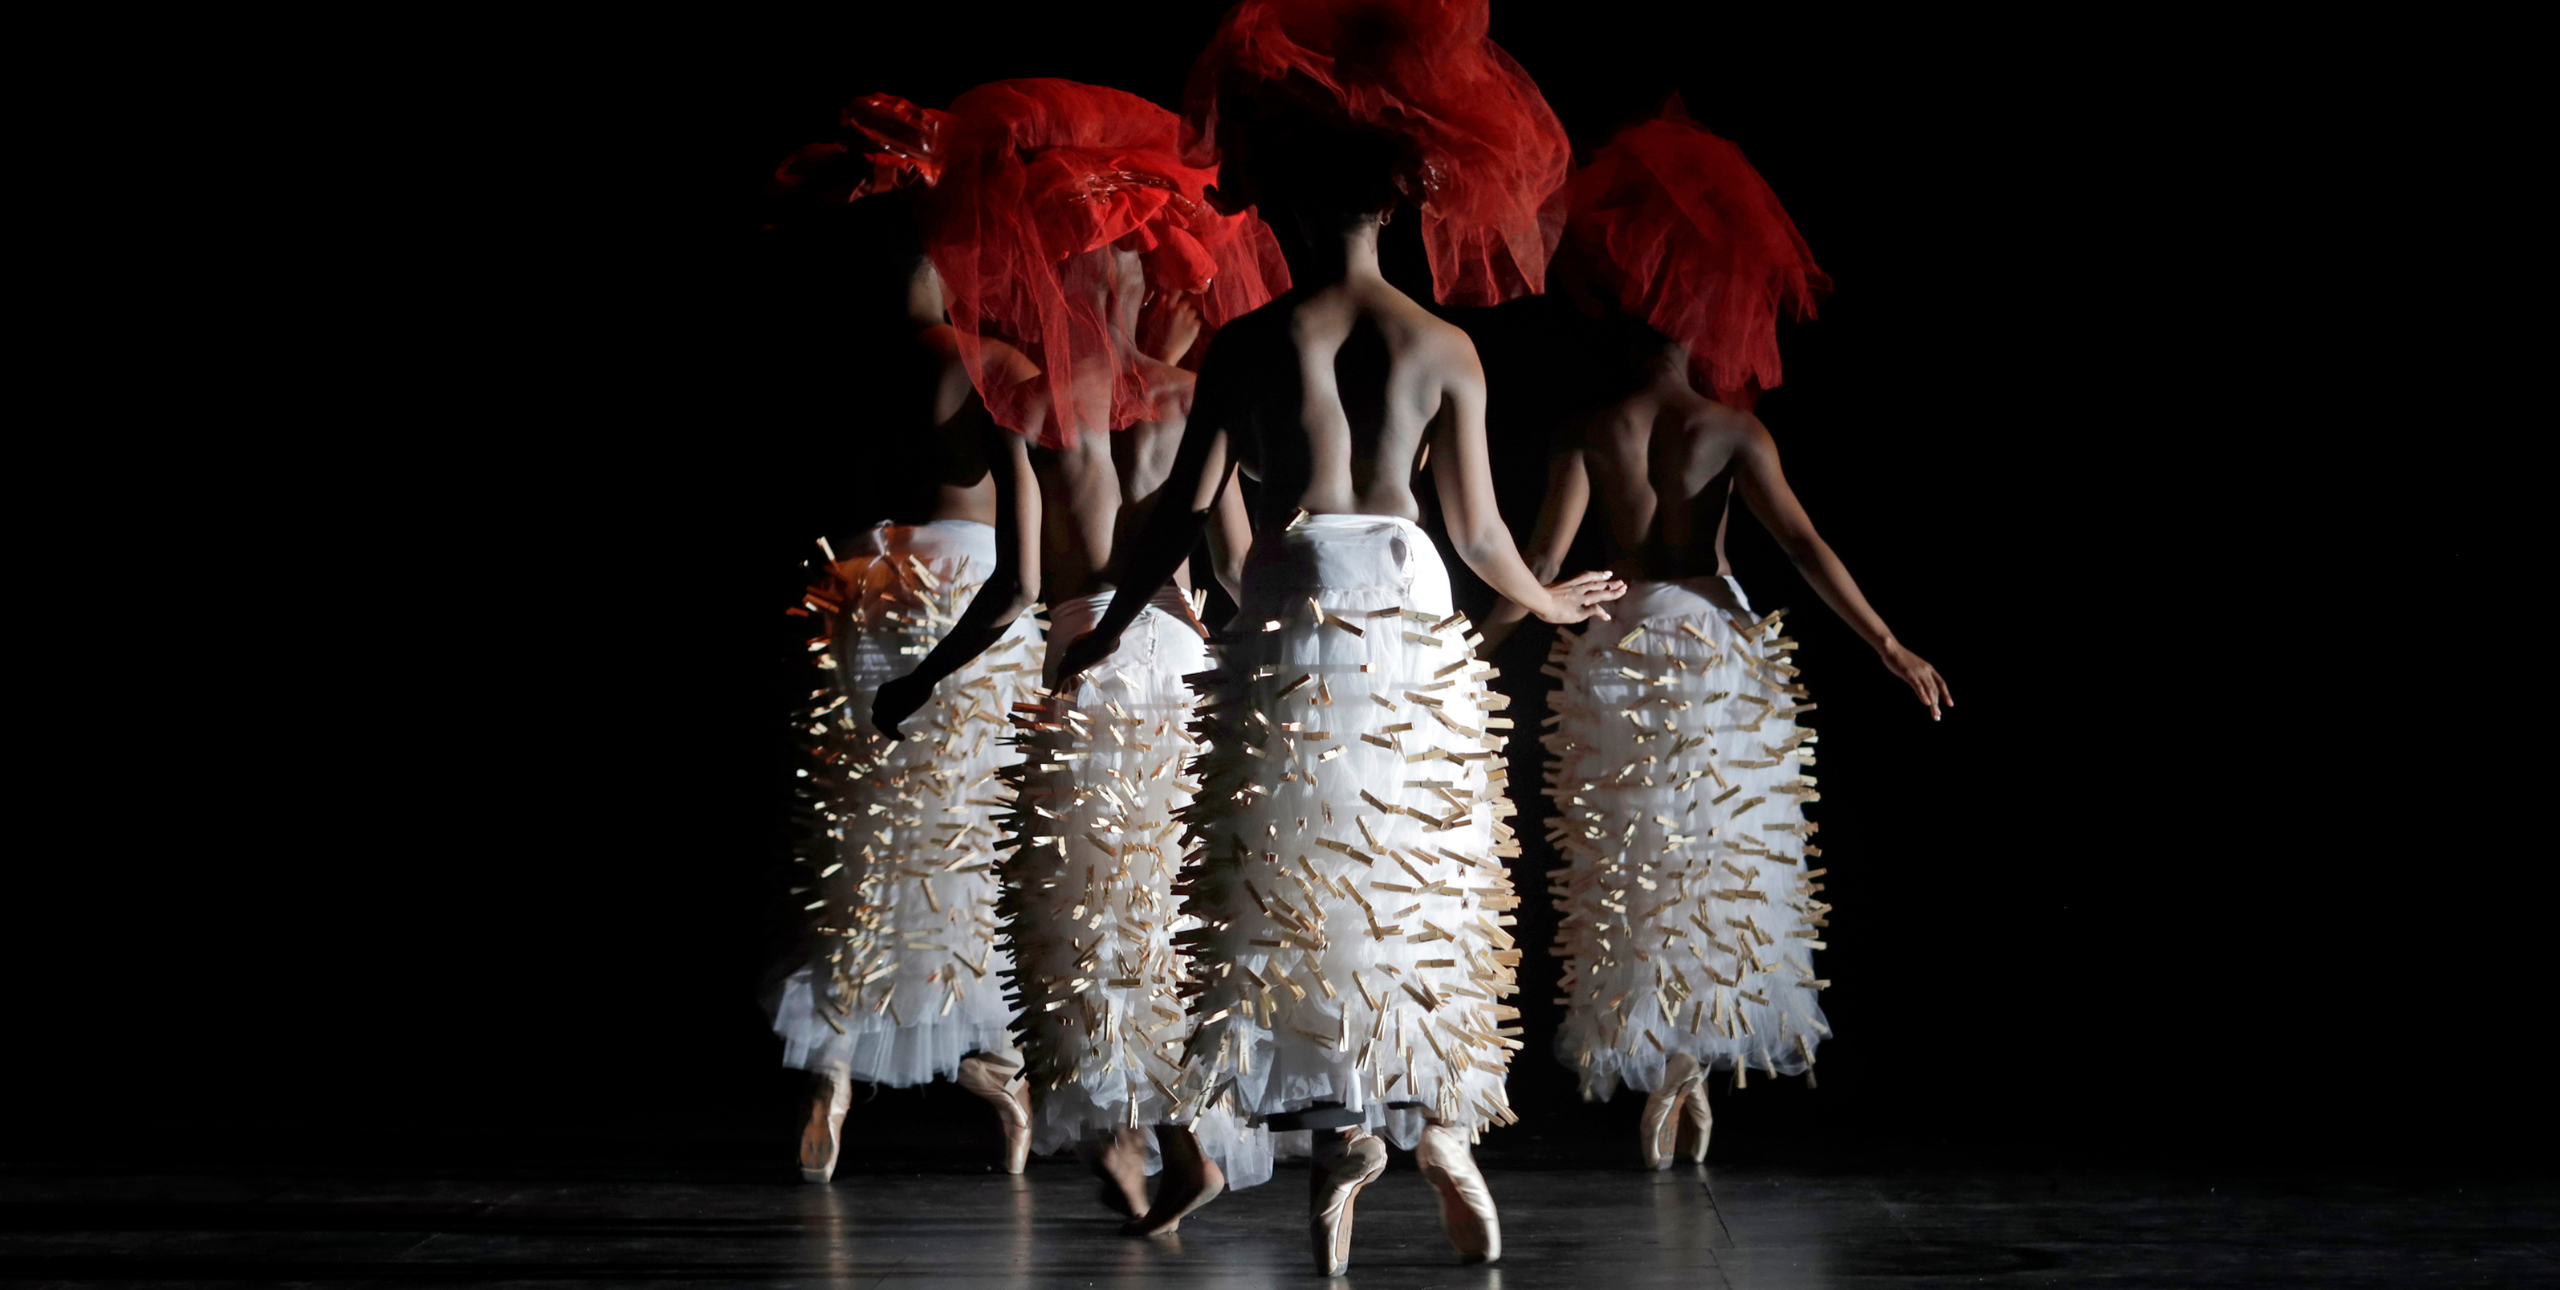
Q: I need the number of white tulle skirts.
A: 4